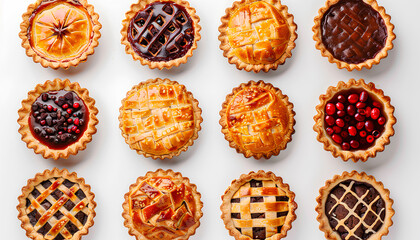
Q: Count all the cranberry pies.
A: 1